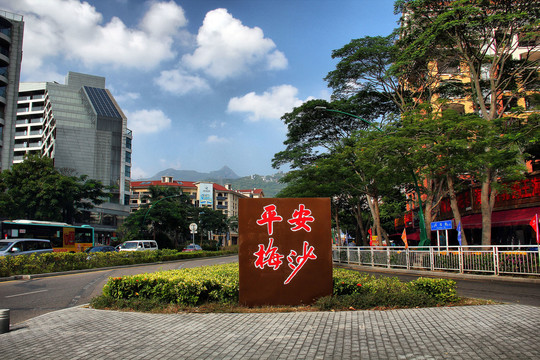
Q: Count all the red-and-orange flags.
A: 3